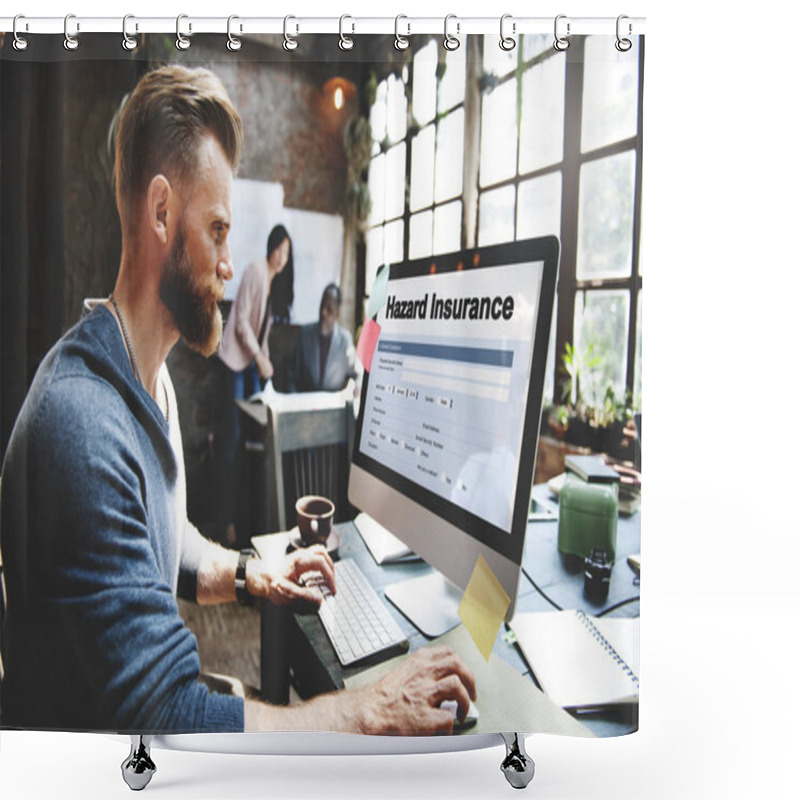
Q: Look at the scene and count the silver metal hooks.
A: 12